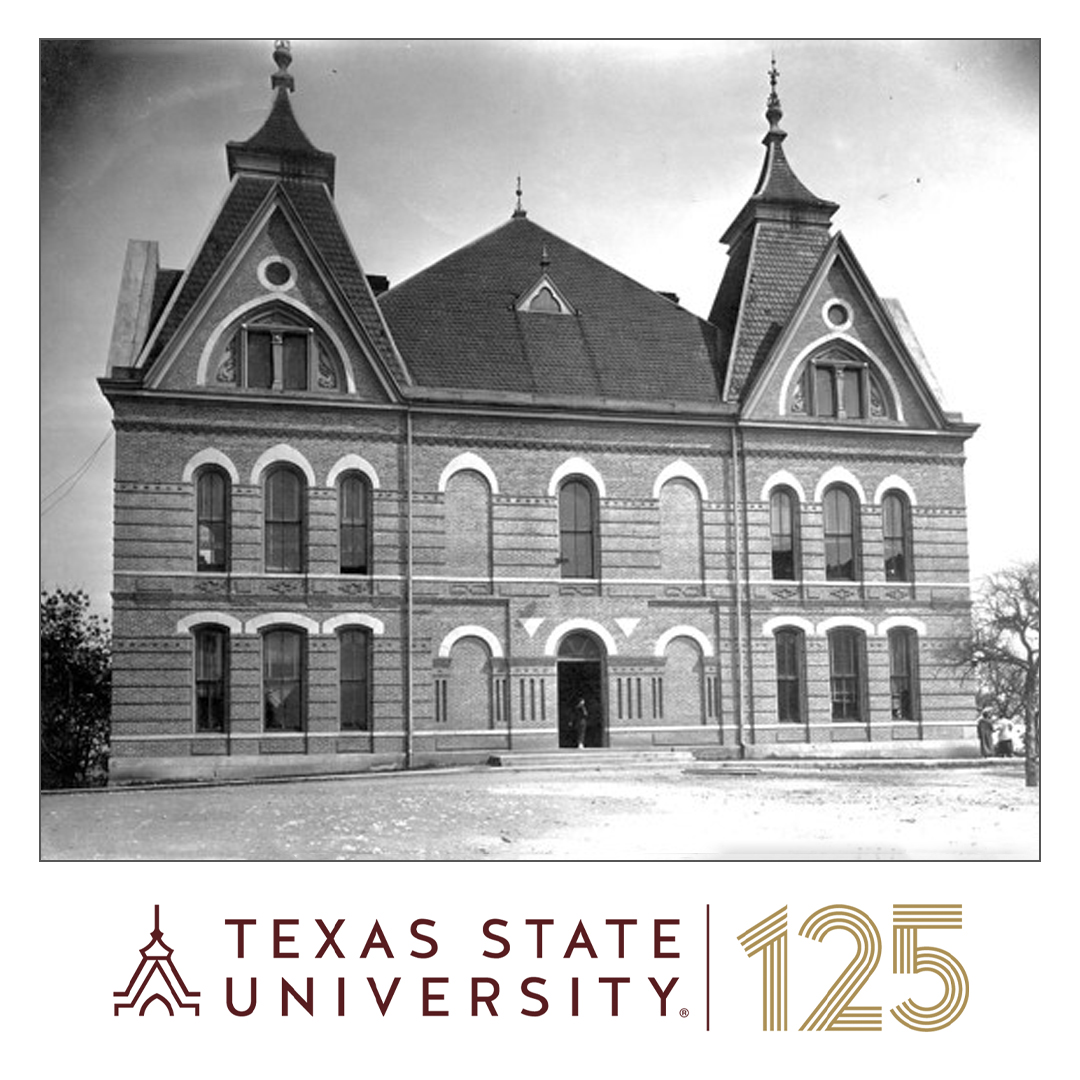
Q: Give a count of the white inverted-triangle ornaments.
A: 2